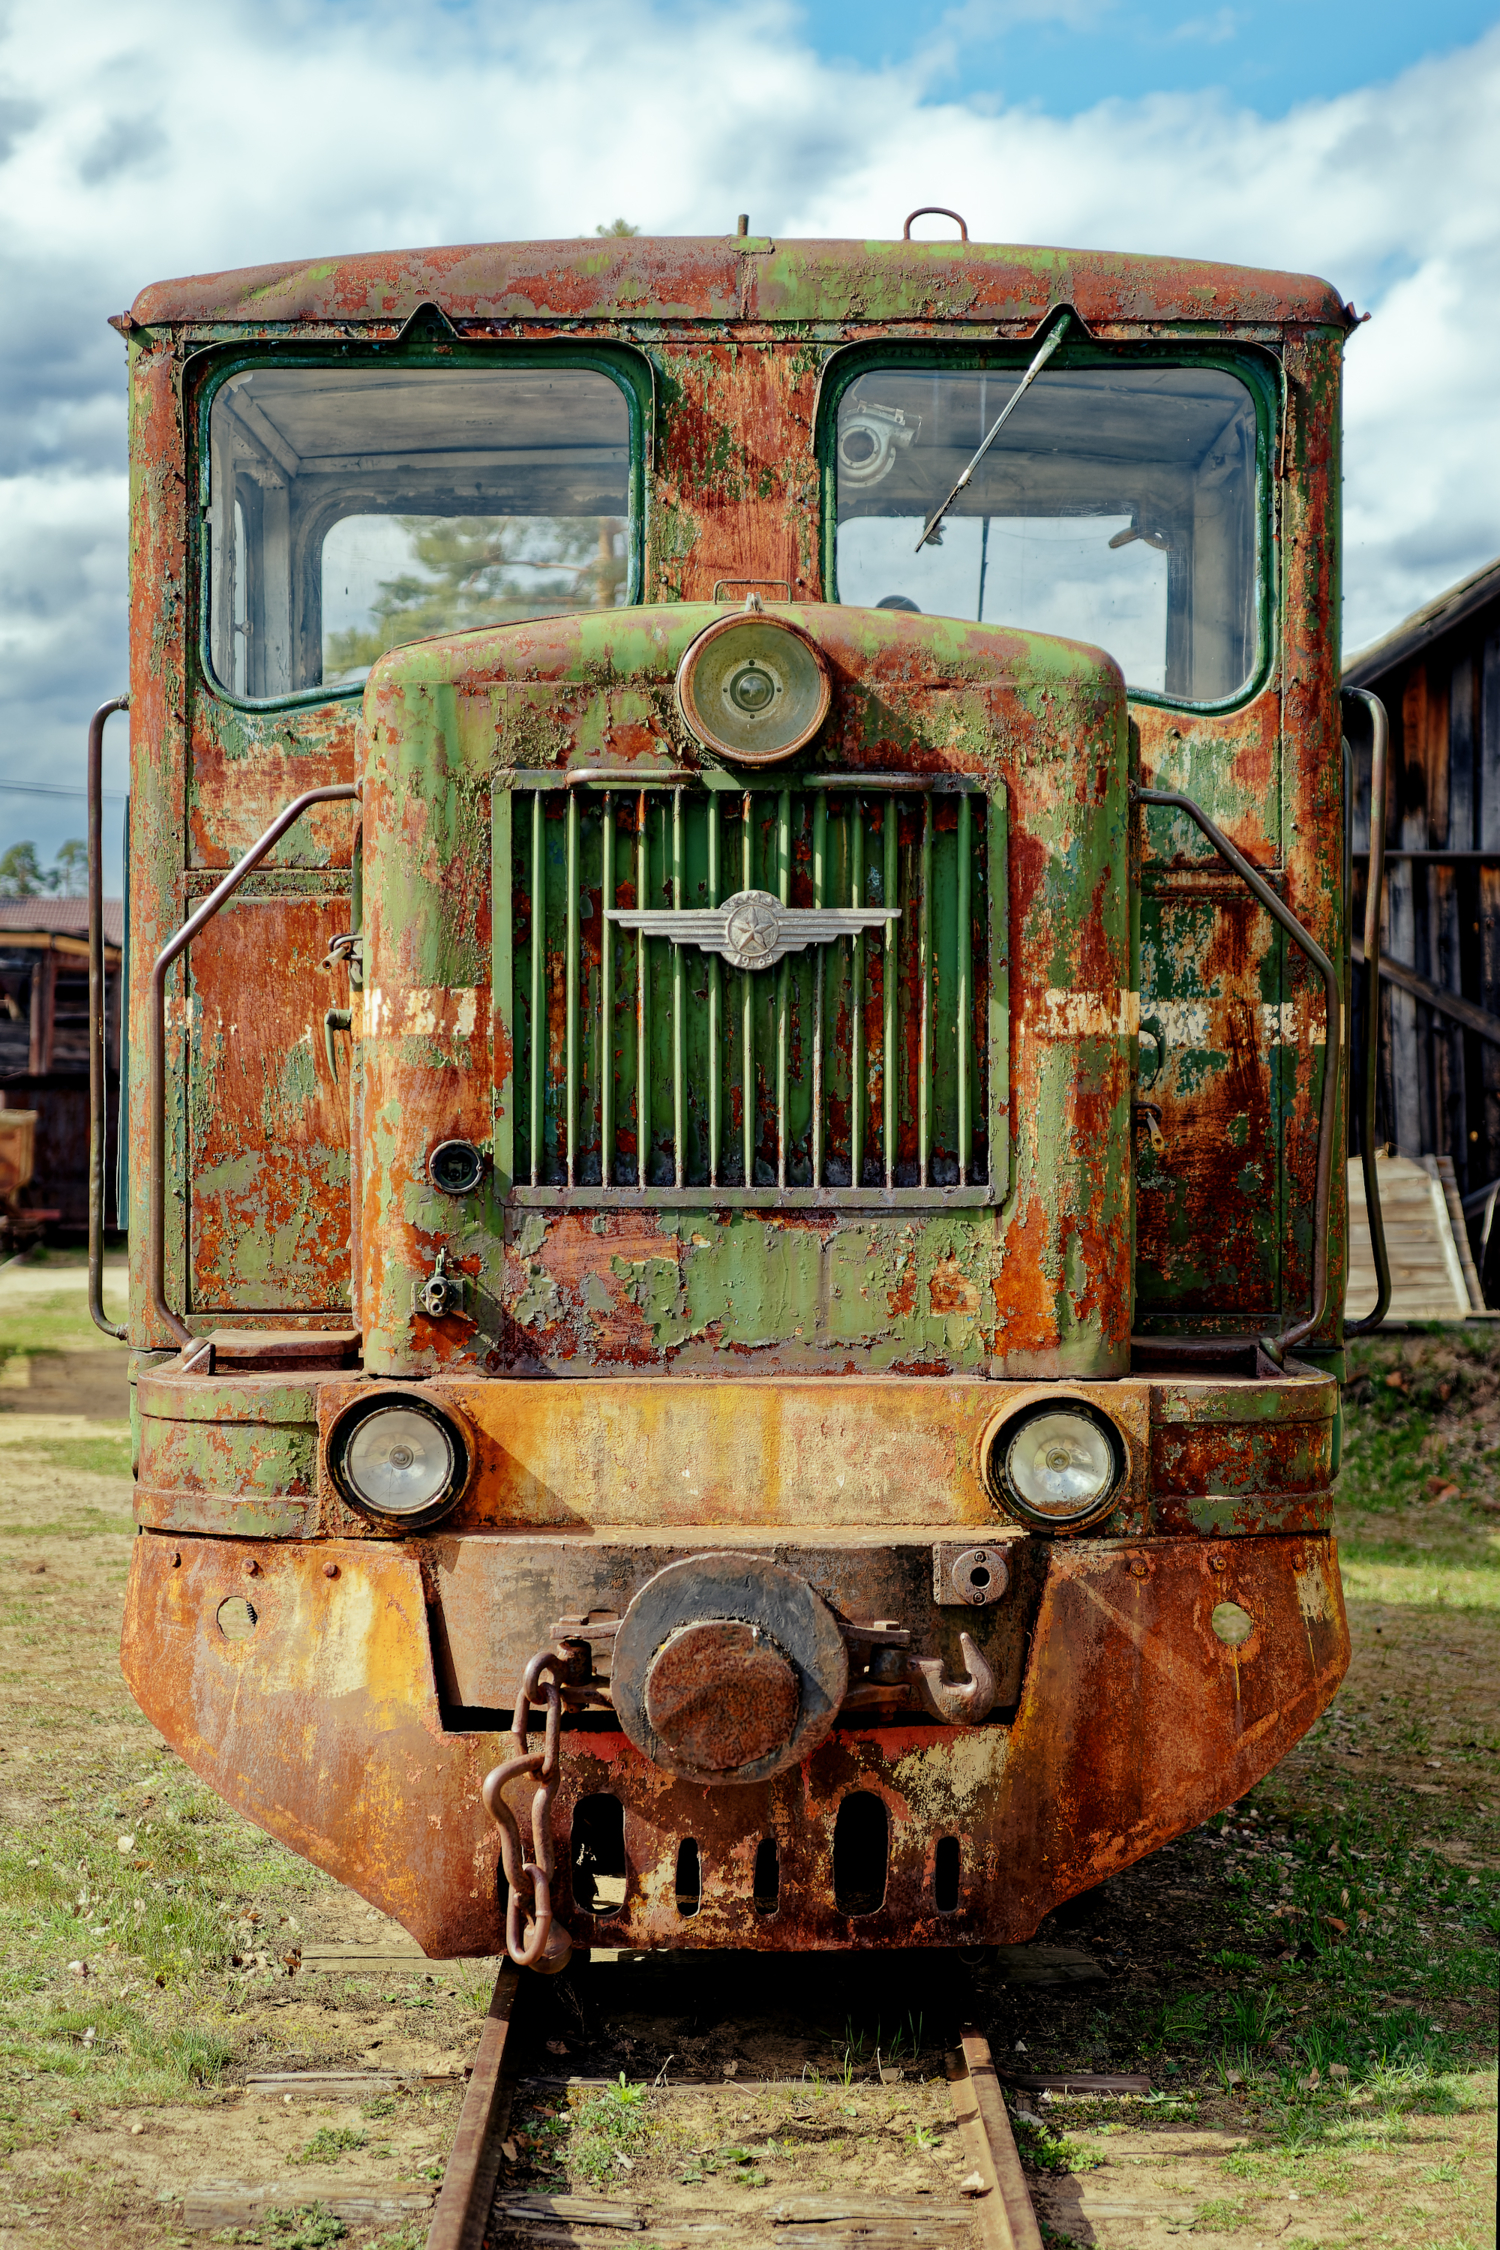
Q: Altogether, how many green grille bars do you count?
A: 13